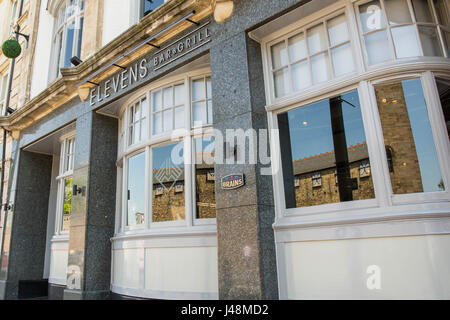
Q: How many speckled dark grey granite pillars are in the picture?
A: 3